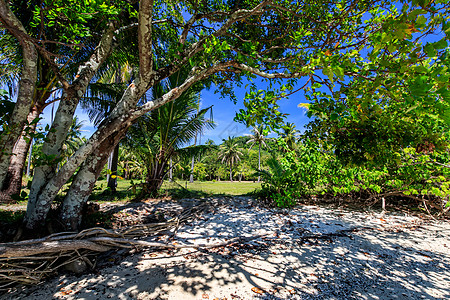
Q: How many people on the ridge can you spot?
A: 0